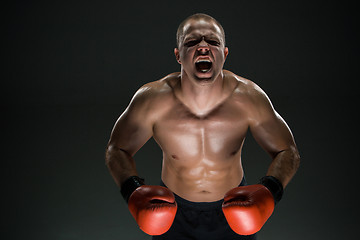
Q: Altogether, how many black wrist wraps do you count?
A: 2